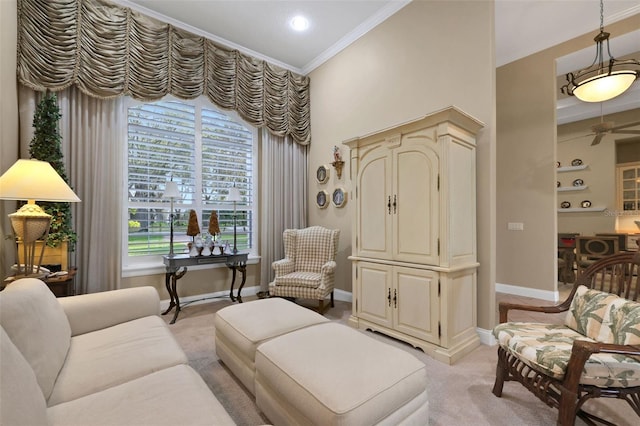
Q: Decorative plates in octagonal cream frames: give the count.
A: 3